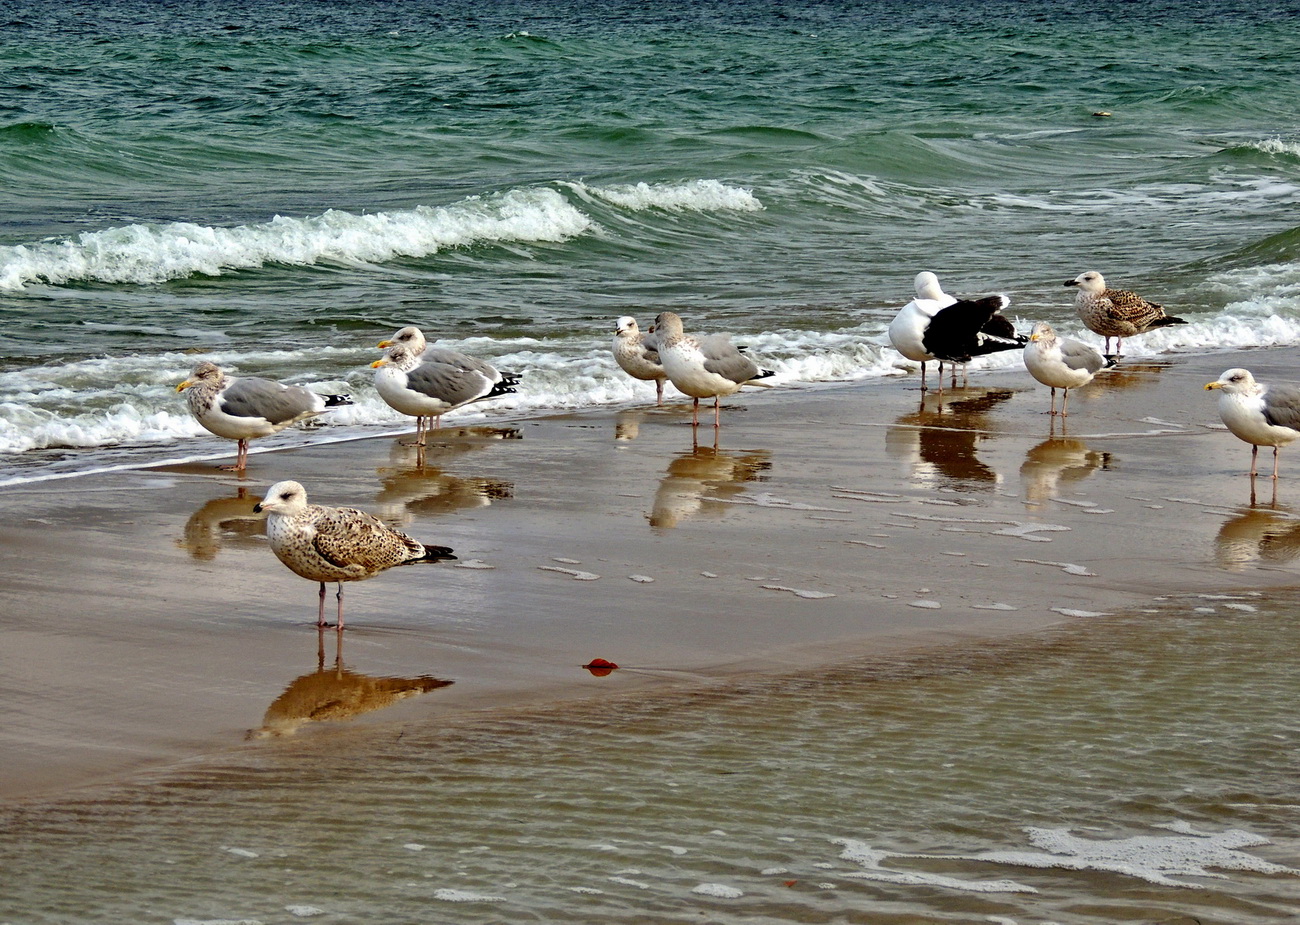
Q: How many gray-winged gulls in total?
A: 7